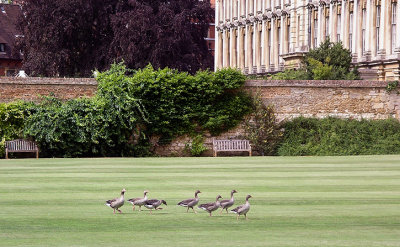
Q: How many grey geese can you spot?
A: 7